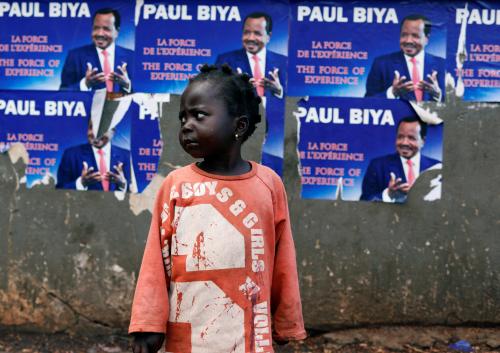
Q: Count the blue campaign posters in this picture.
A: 7